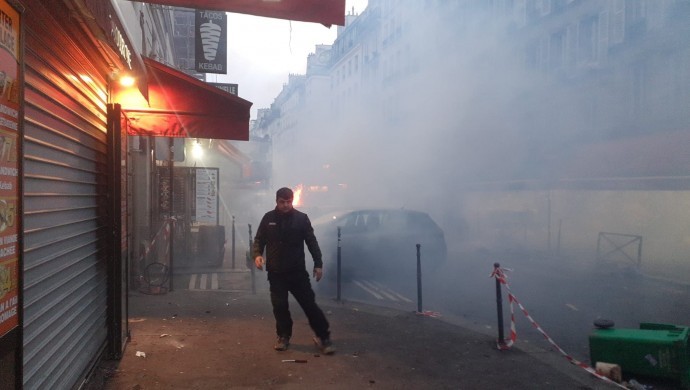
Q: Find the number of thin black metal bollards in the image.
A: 5